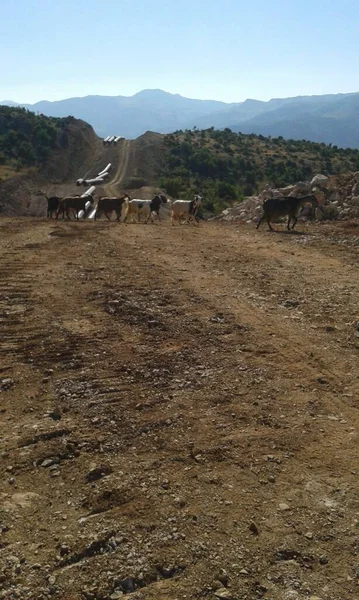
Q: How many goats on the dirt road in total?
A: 6